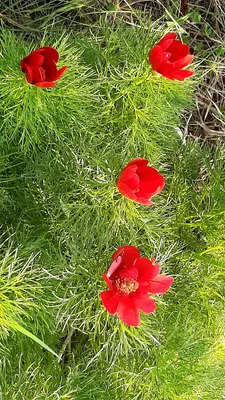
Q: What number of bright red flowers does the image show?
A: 4